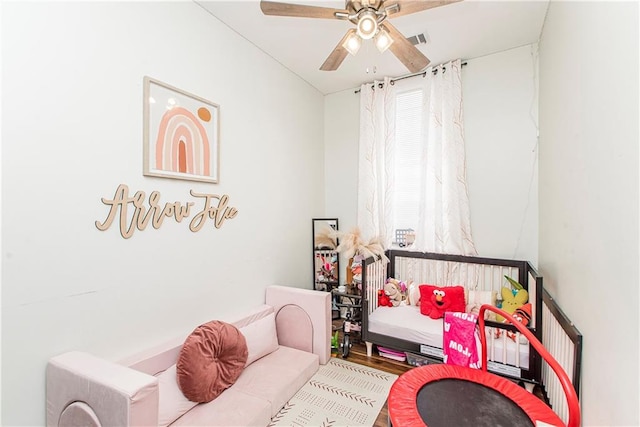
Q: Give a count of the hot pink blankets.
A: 1